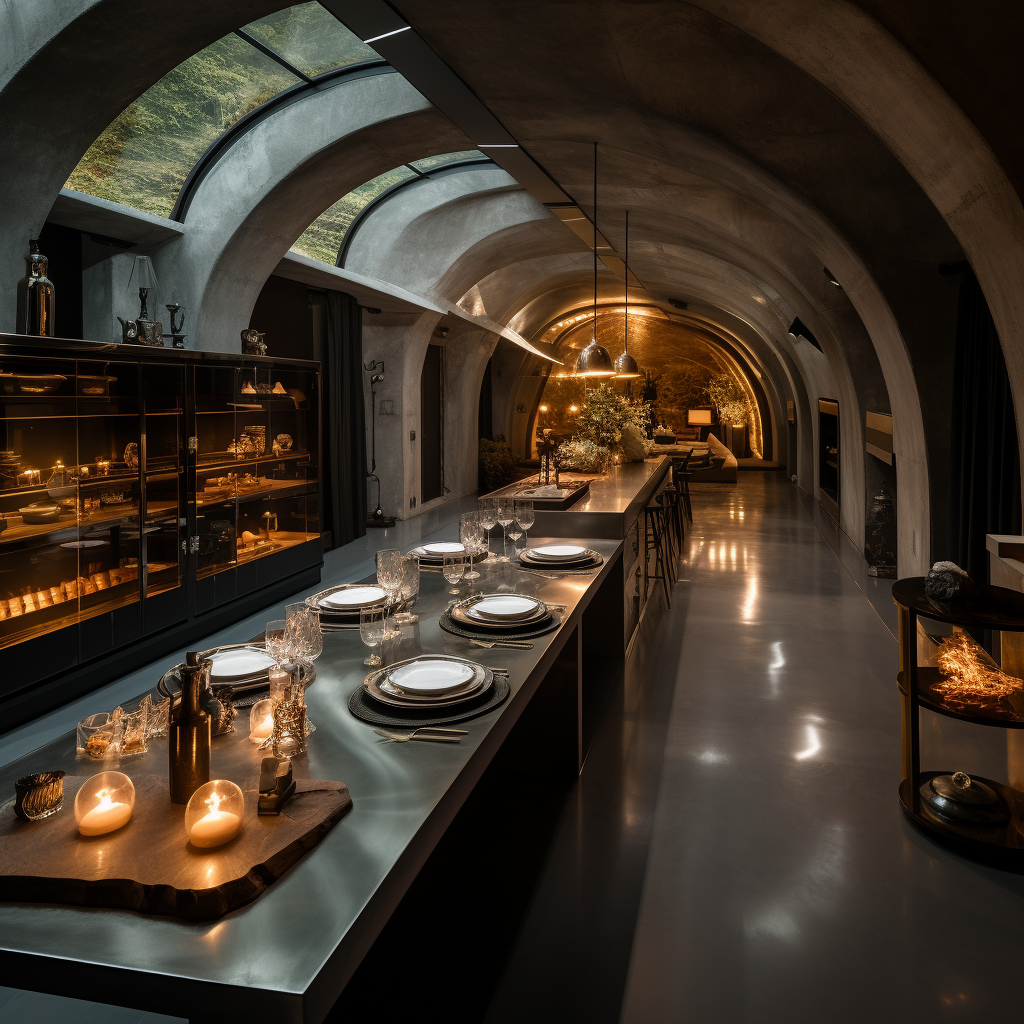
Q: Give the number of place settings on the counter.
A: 6